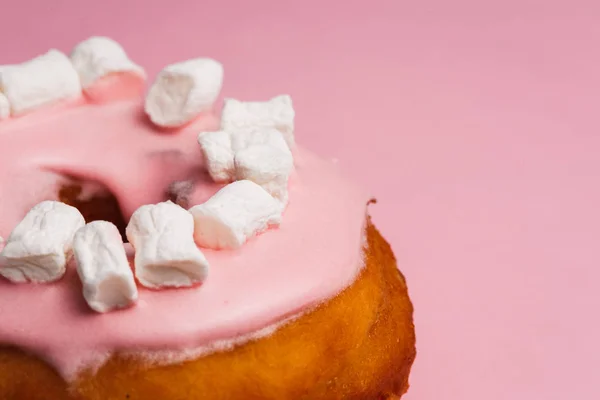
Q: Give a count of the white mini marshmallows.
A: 11